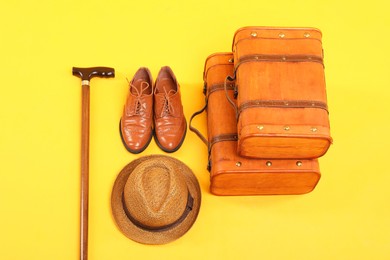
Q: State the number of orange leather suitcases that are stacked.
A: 2